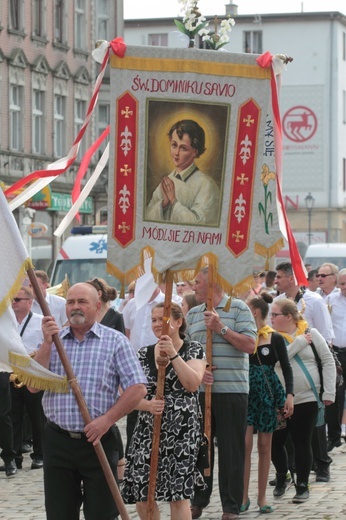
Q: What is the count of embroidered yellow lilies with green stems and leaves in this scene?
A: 1